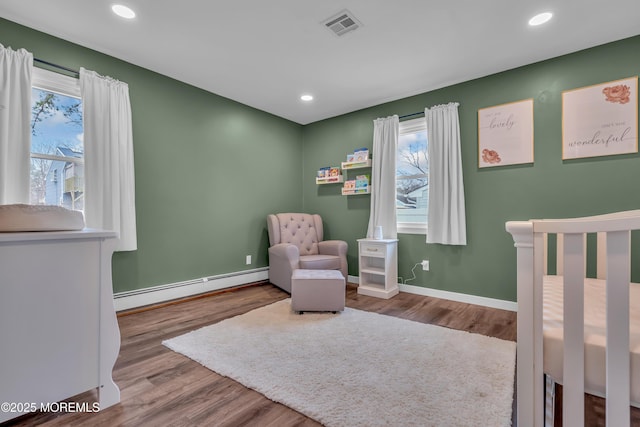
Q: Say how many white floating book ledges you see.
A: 3